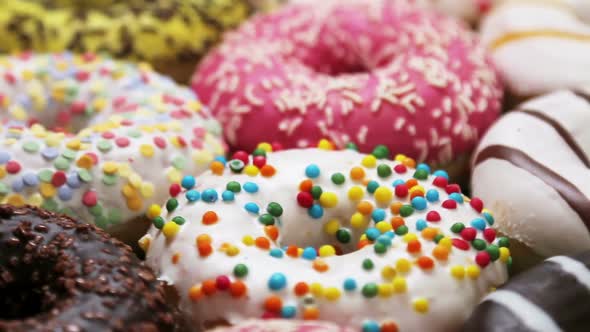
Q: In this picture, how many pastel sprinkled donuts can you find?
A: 1